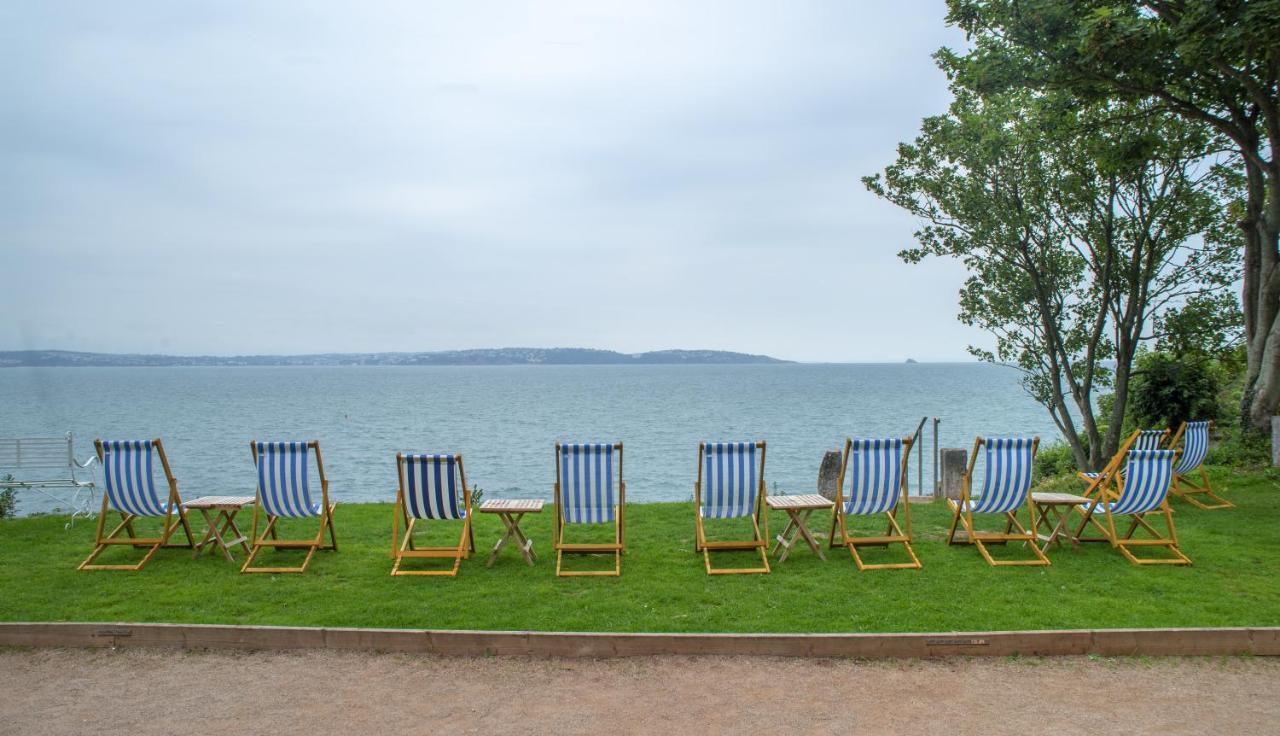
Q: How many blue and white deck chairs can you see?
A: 10